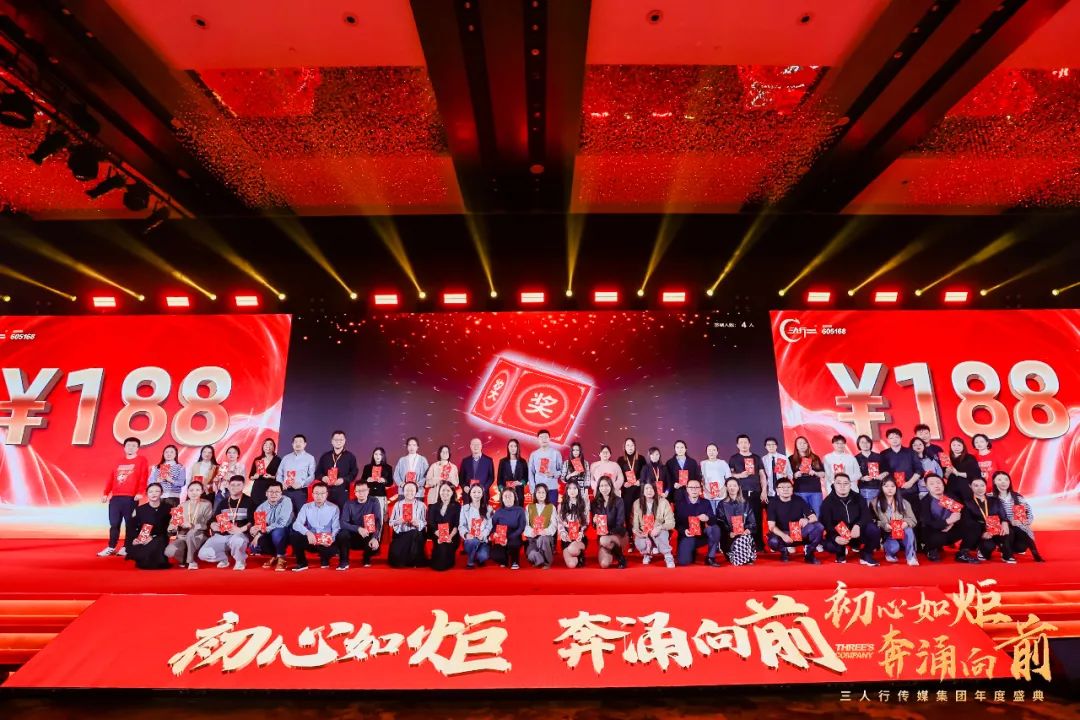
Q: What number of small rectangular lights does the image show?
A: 11